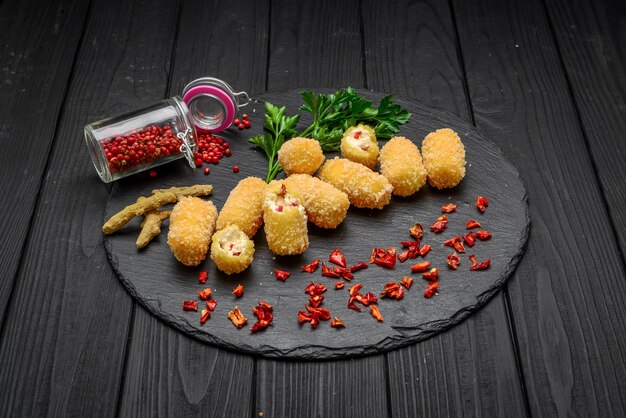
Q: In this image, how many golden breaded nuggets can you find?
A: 10